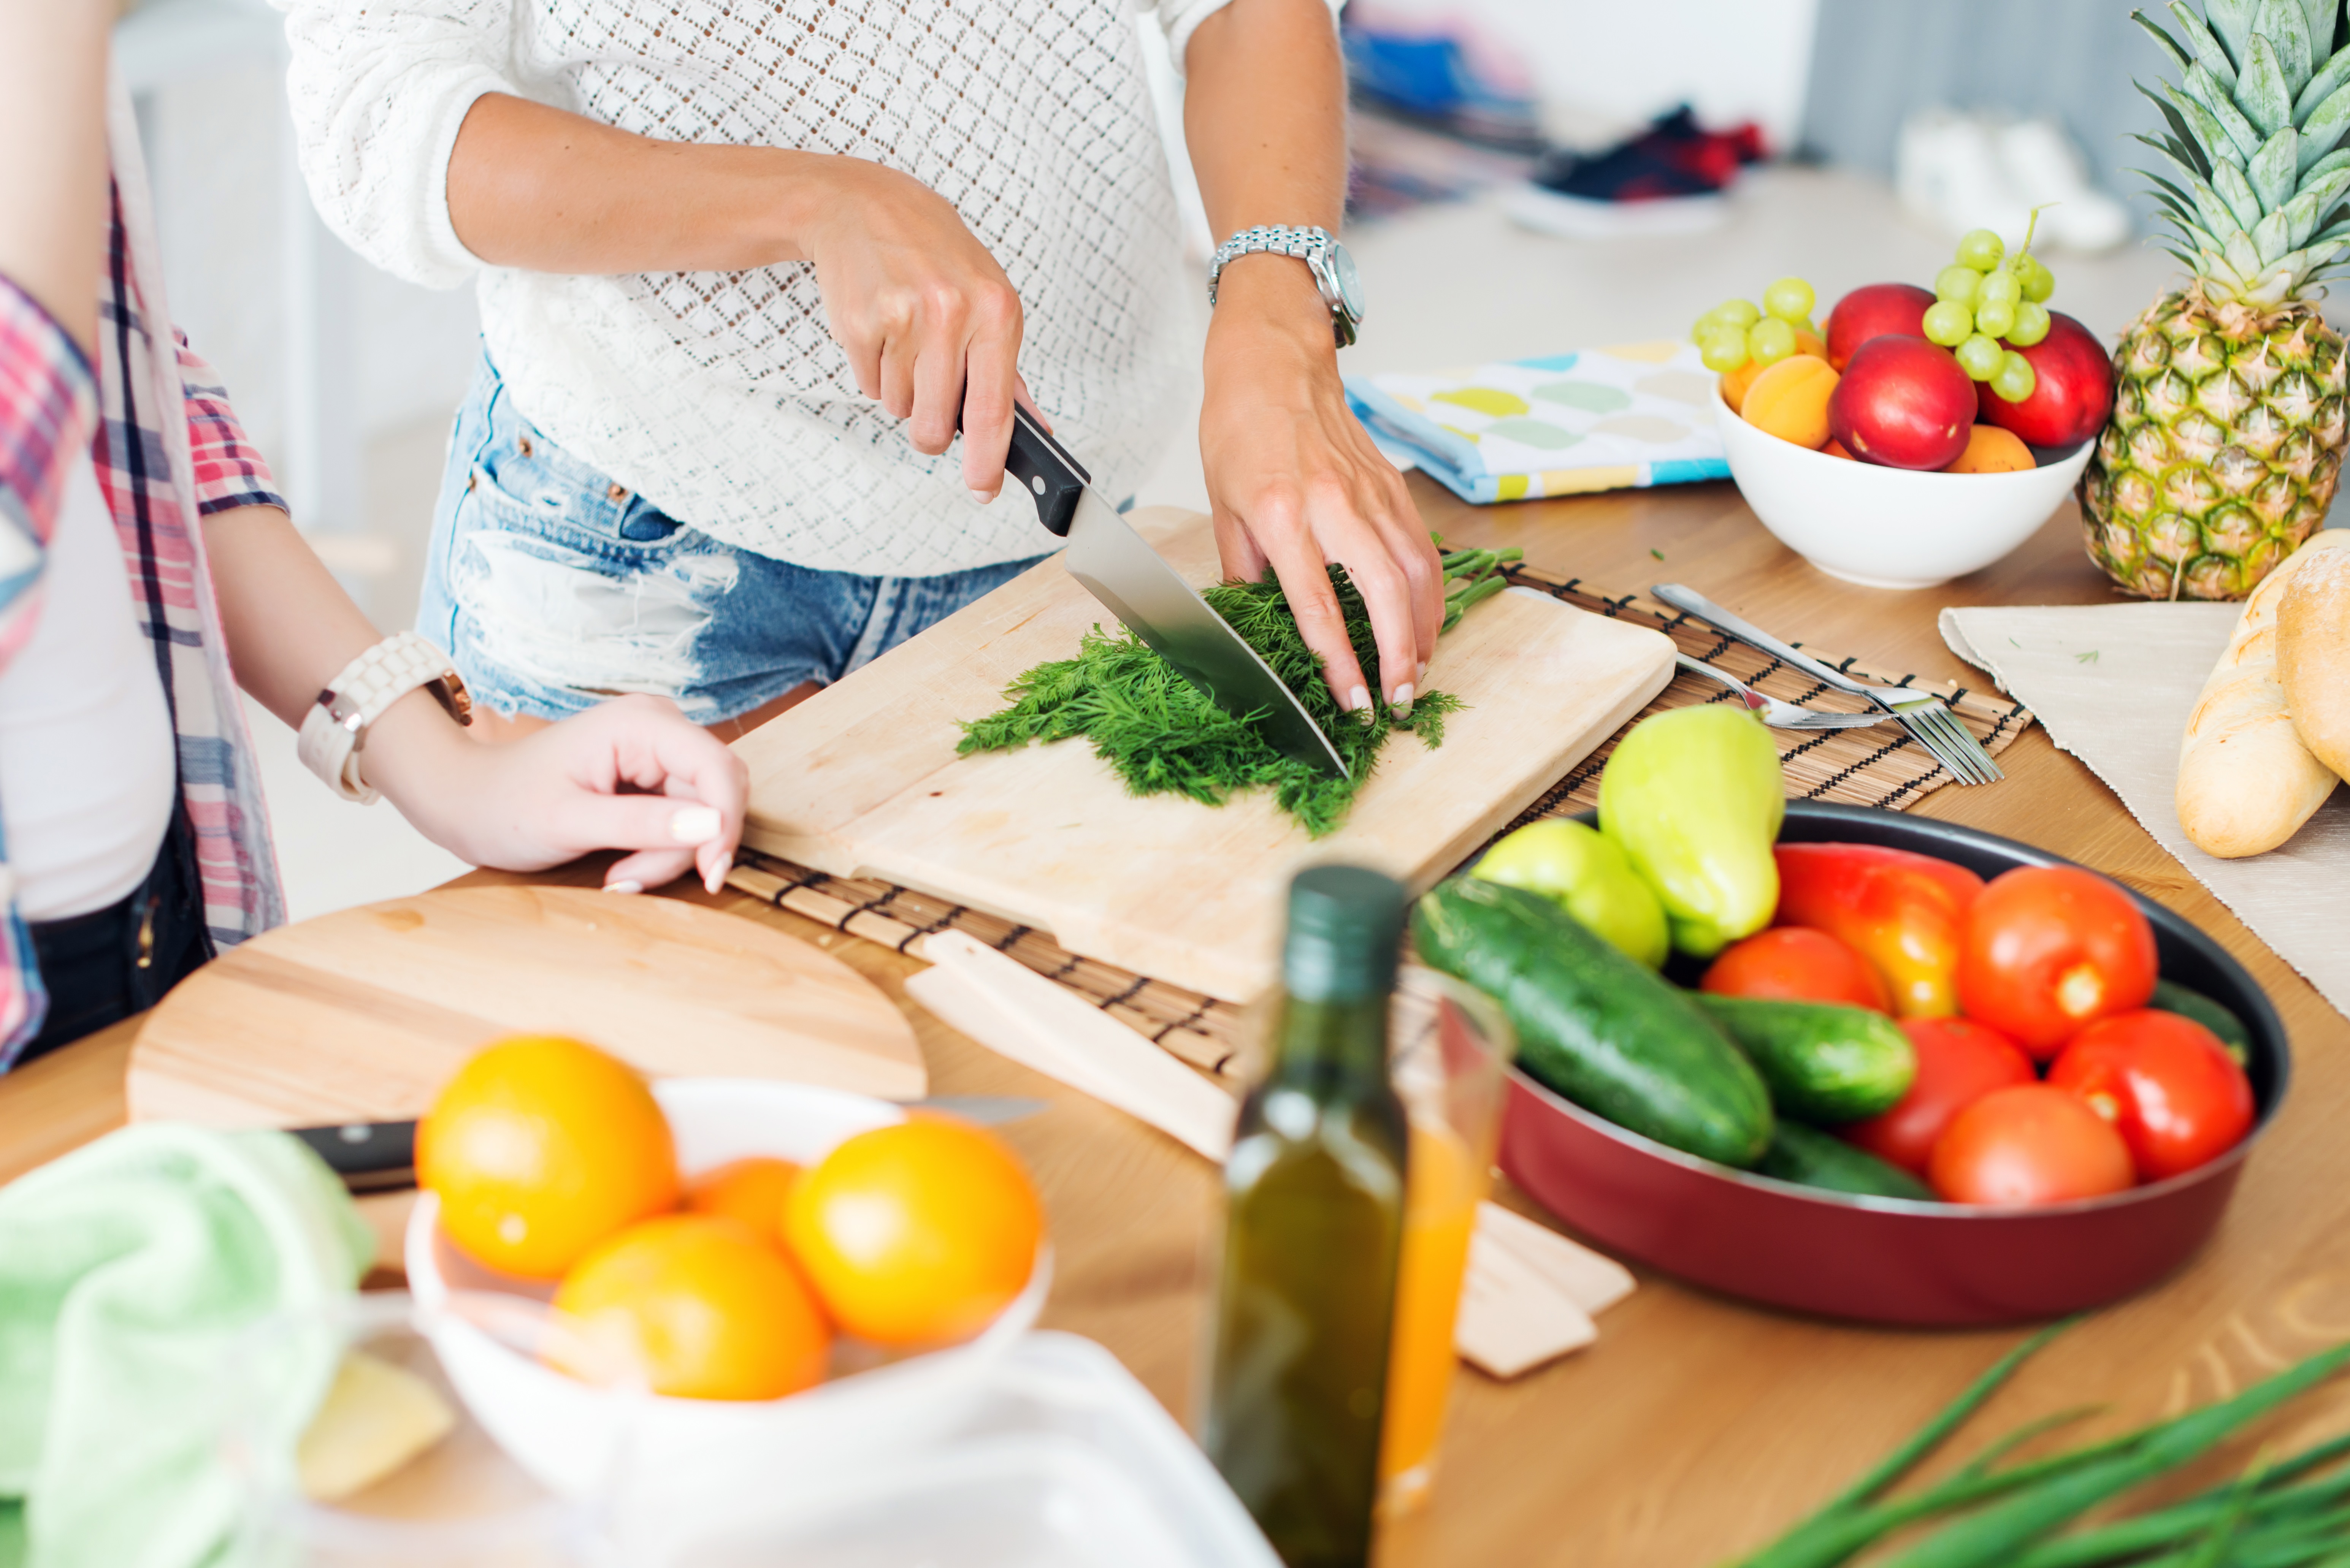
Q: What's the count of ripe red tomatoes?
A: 5